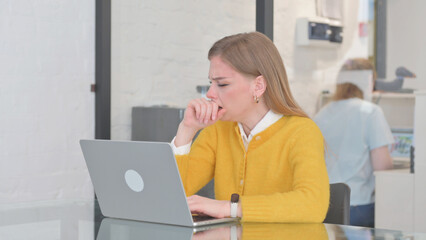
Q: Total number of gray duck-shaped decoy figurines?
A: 1